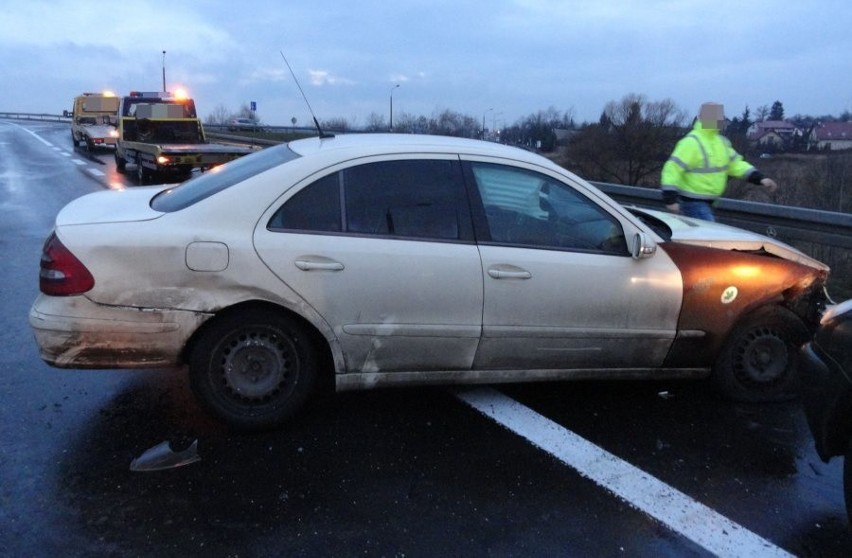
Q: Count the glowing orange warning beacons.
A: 2